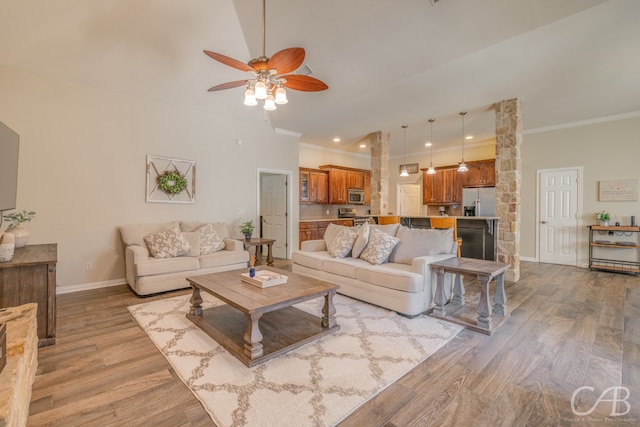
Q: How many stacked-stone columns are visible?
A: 2